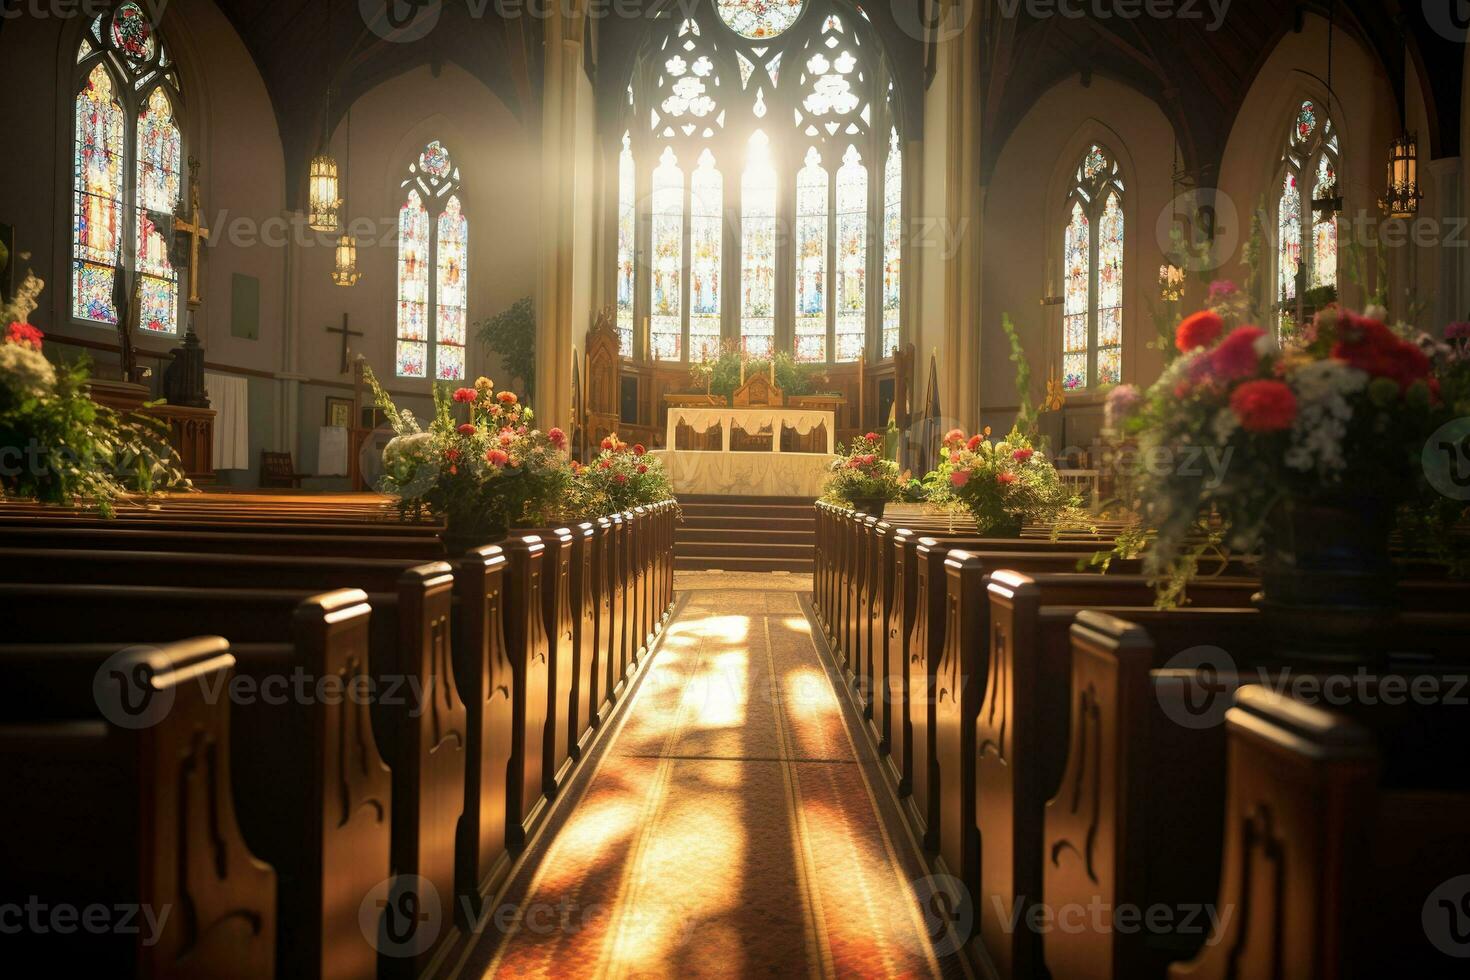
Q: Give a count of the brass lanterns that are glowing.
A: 4